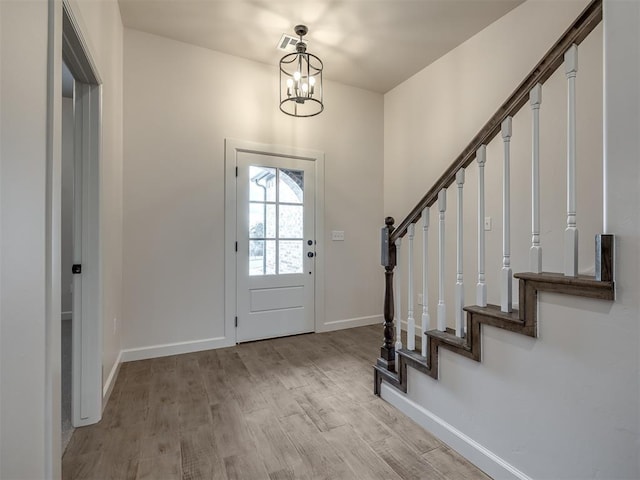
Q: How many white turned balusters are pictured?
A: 9